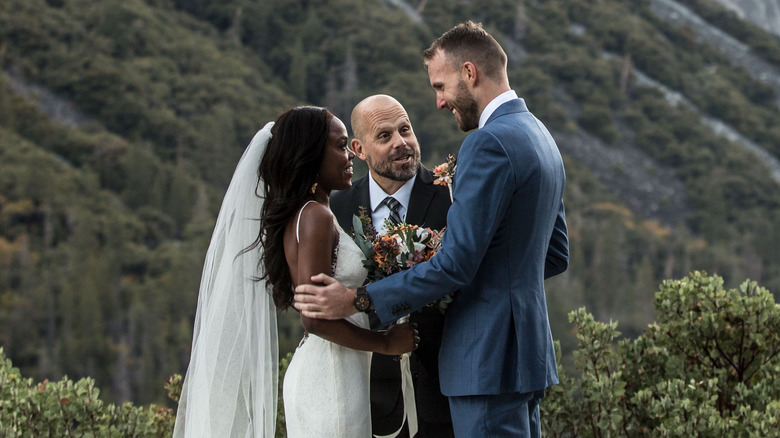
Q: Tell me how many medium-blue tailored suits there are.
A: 1